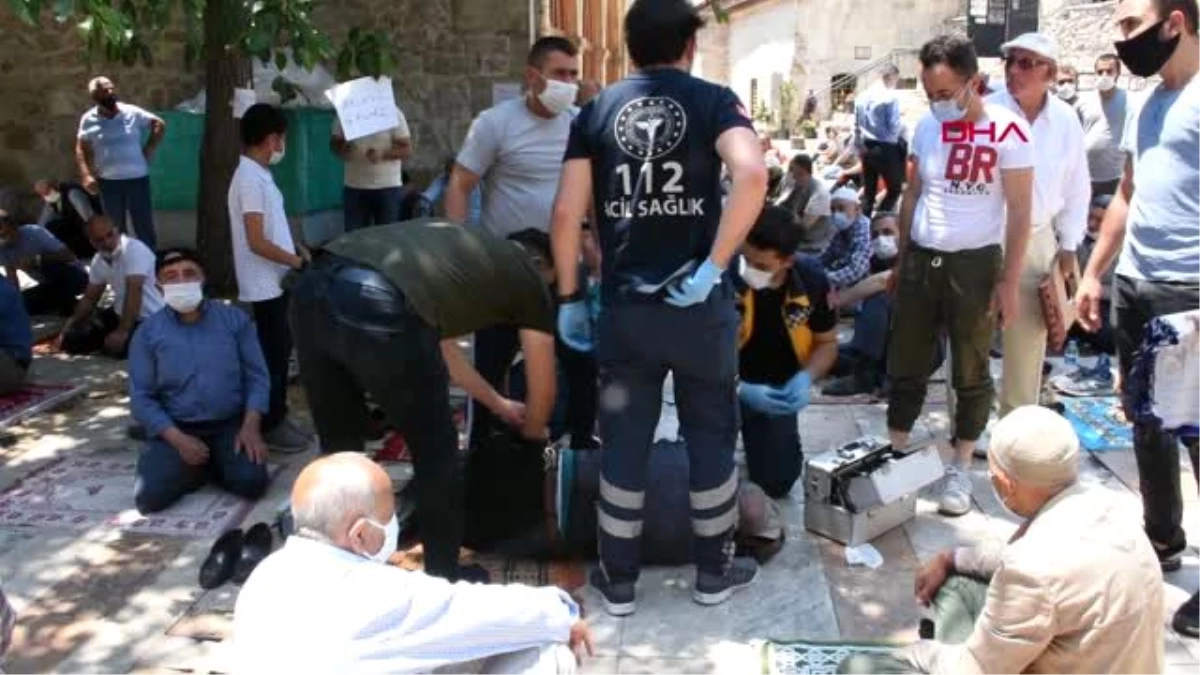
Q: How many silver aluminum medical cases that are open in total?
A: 1